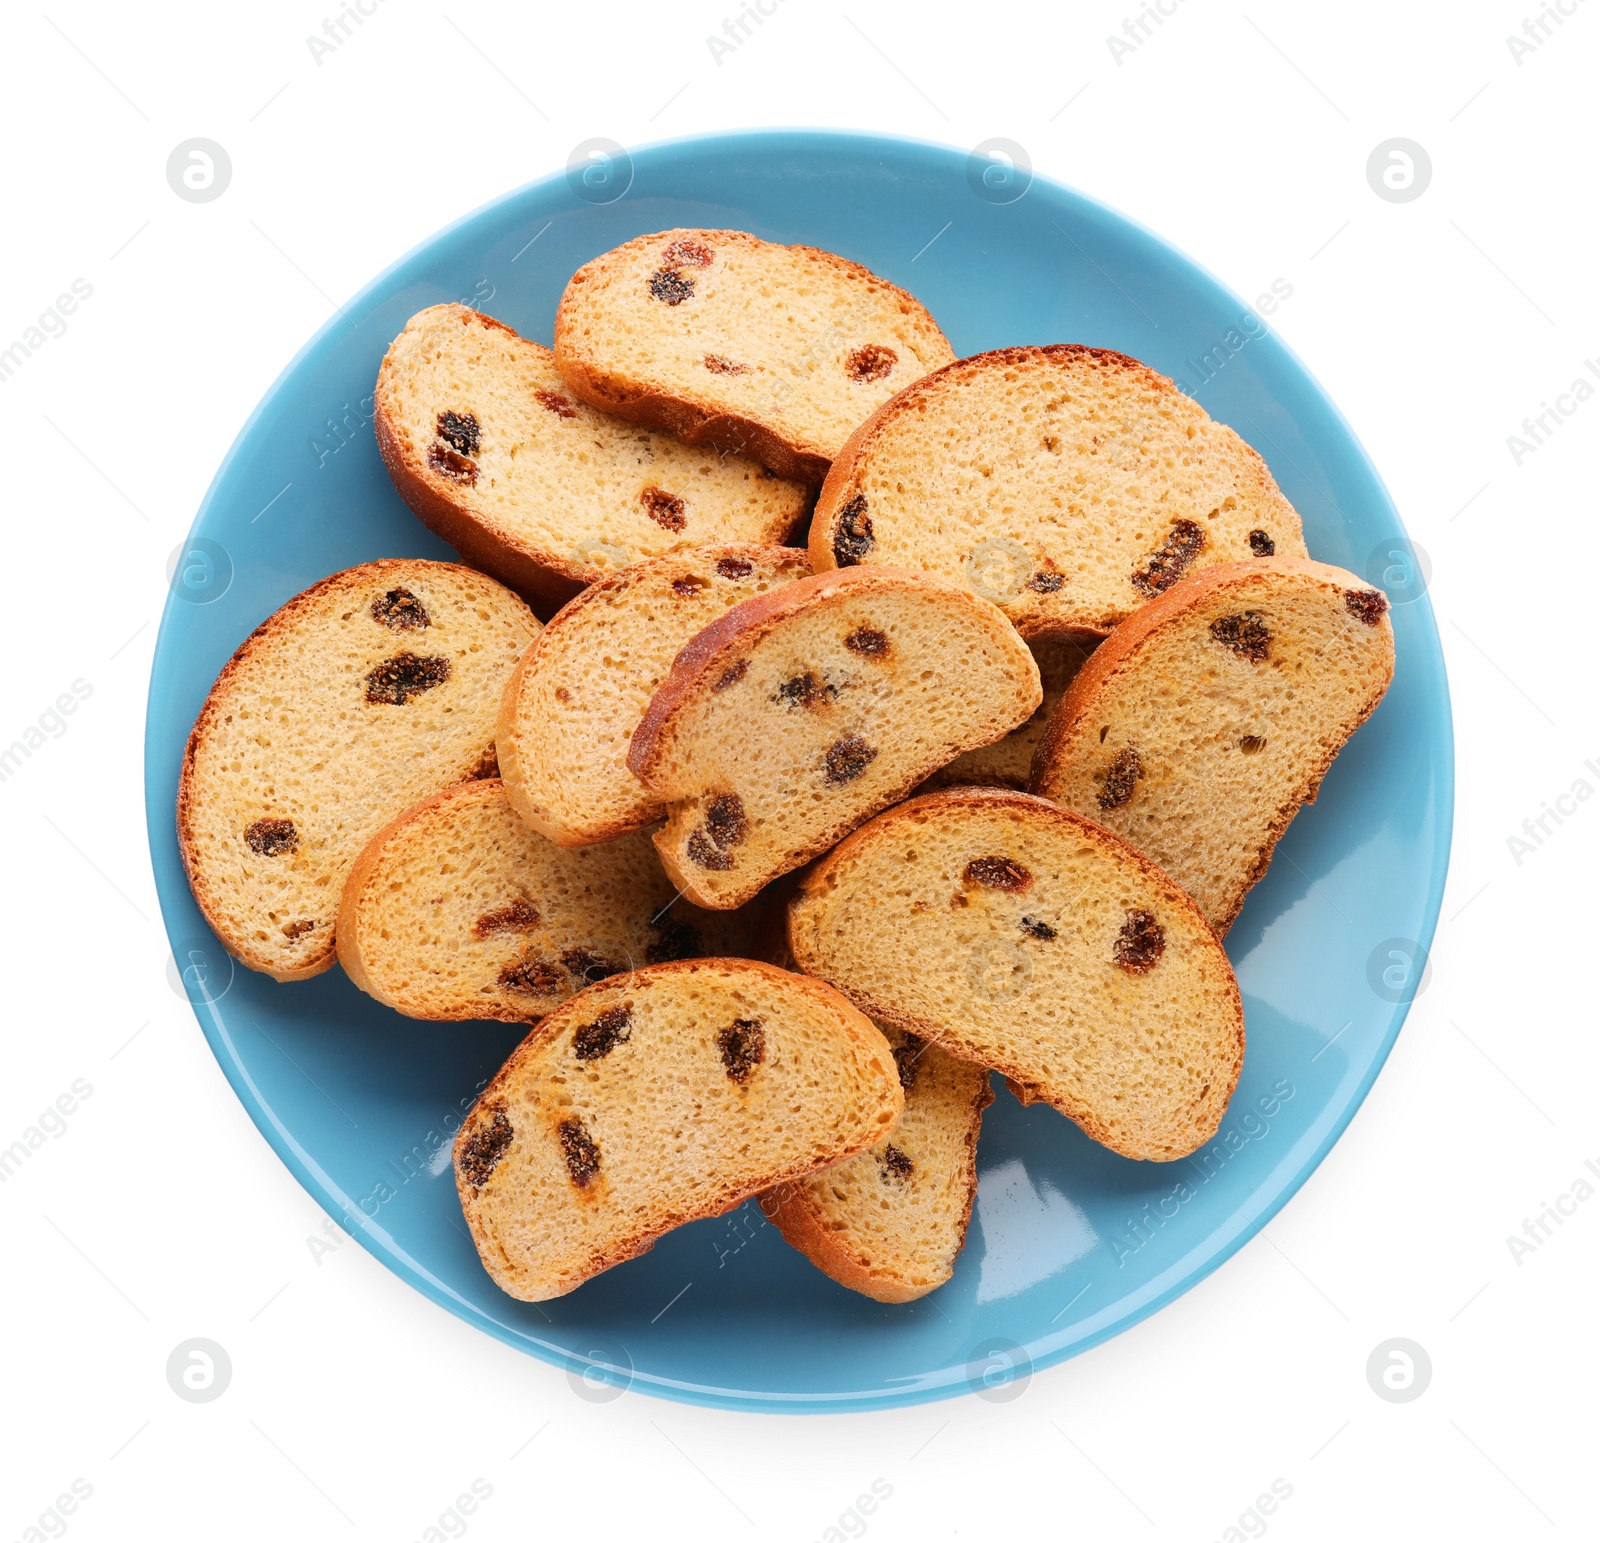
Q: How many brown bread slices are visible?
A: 12